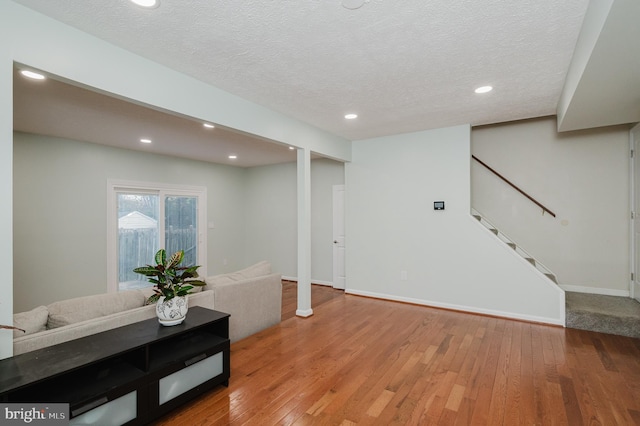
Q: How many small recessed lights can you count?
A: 8